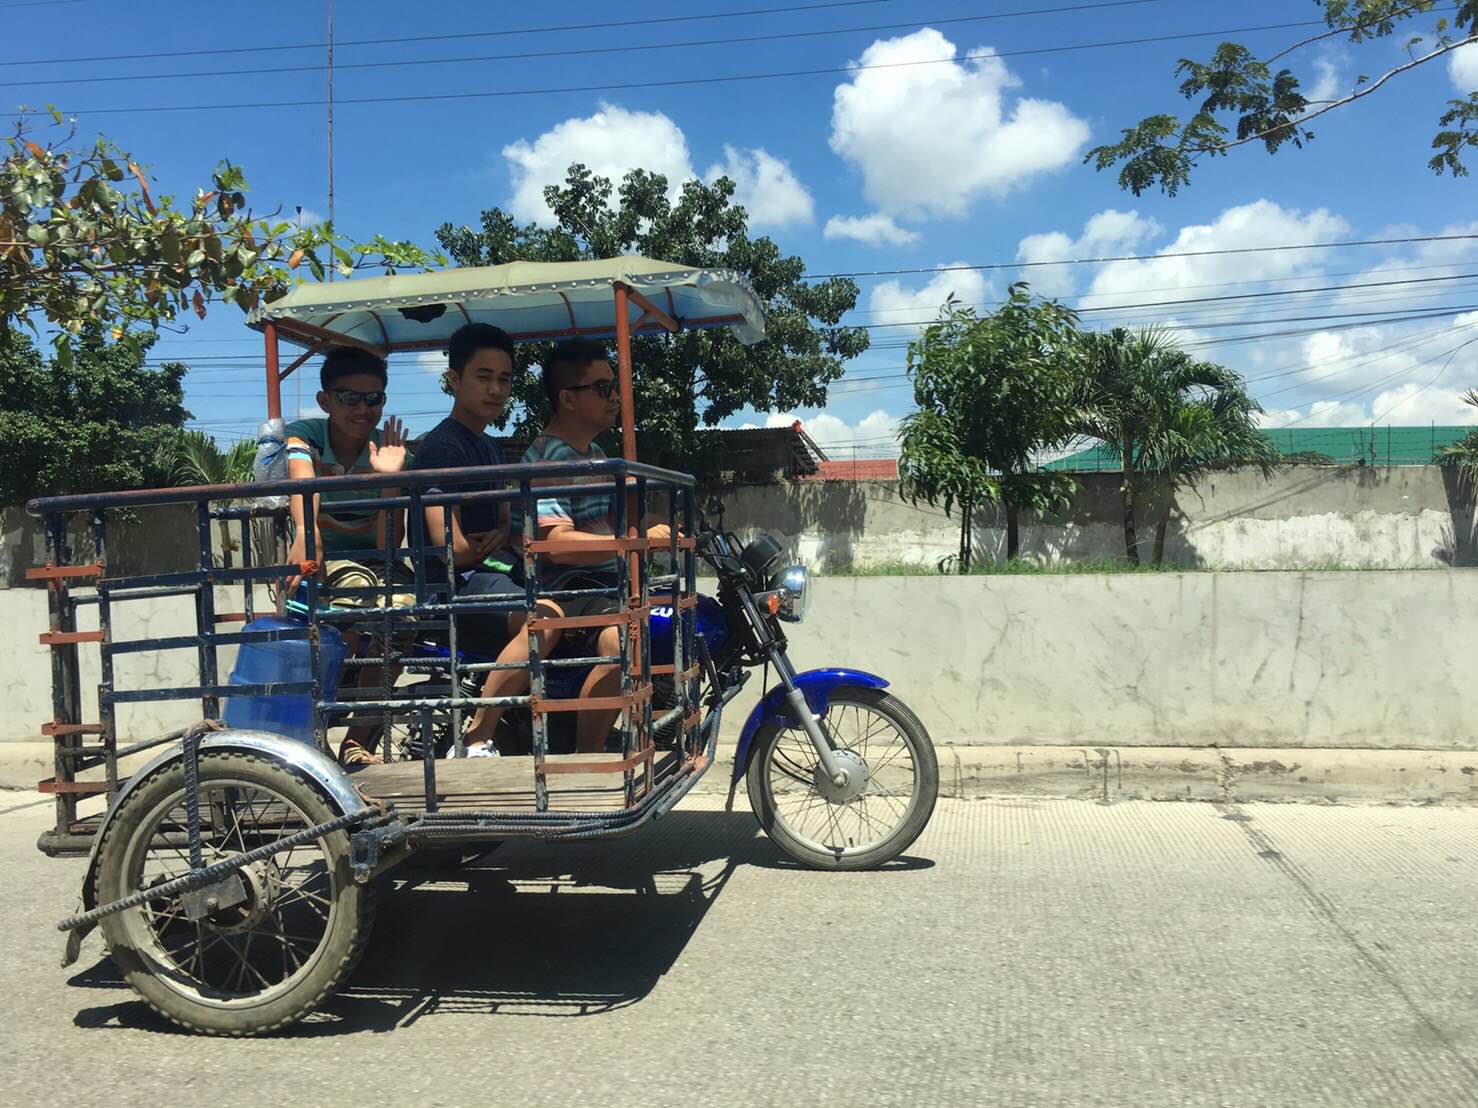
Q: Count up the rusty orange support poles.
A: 2